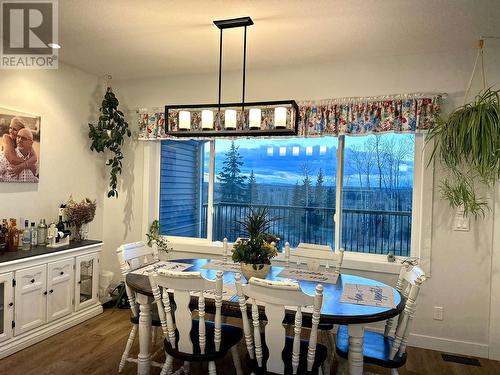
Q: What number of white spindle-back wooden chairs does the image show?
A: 6